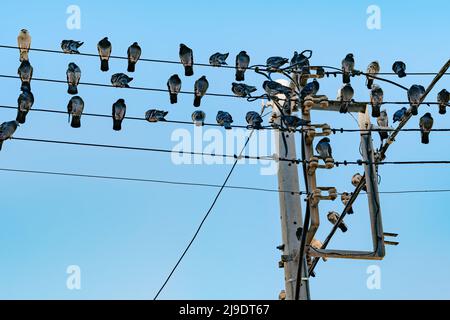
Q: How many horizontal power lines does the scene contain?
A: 5